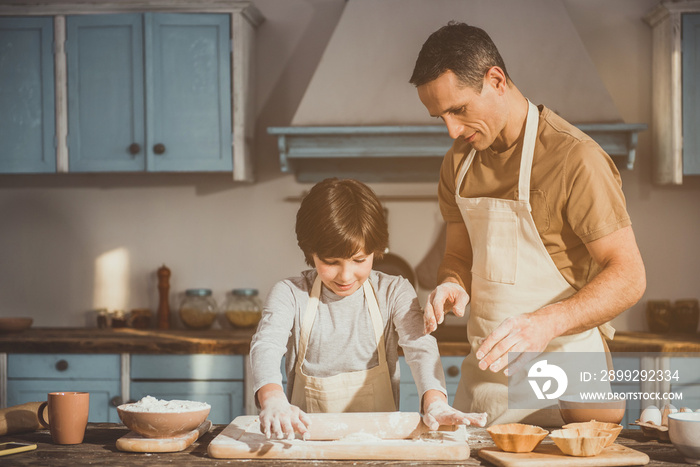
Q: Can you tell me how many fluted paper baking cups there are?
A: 3